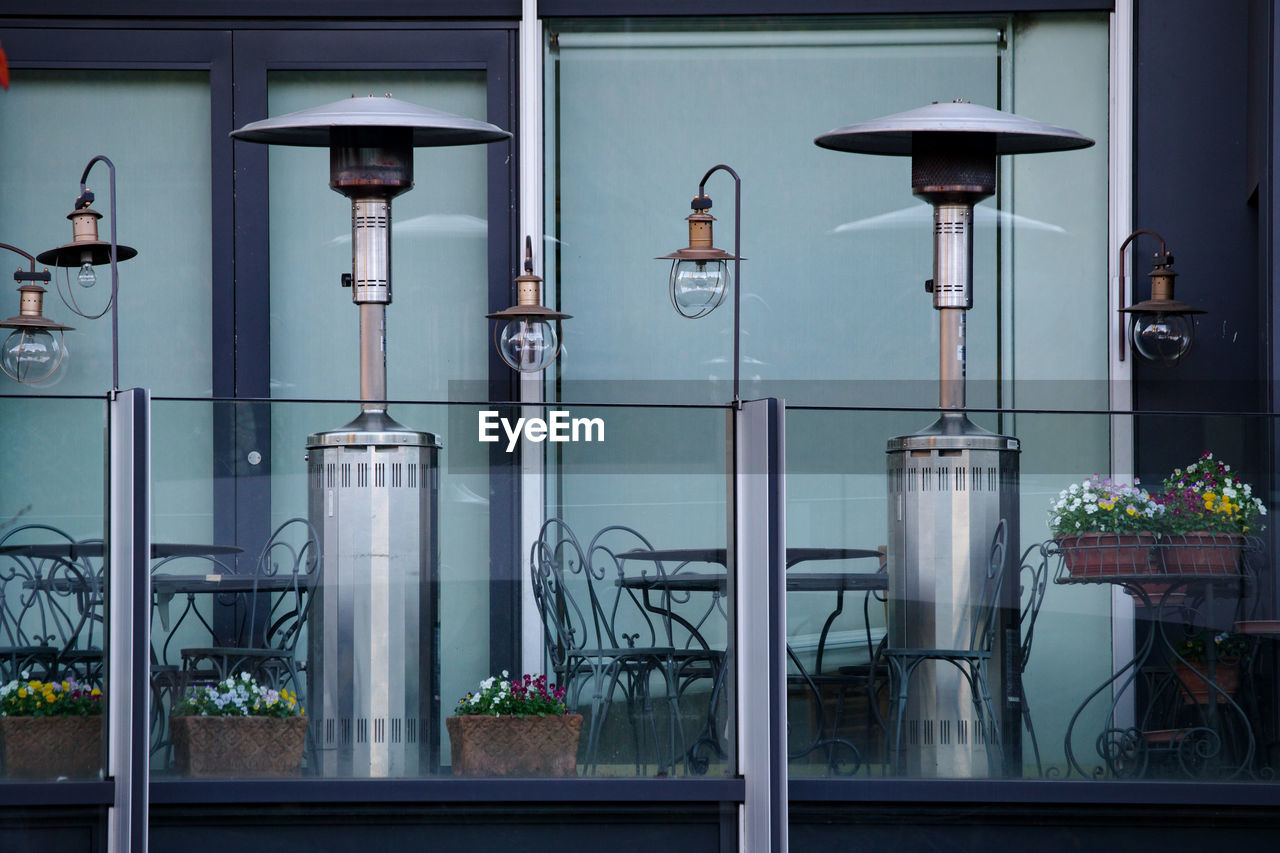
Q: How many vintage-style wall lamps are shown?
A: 5